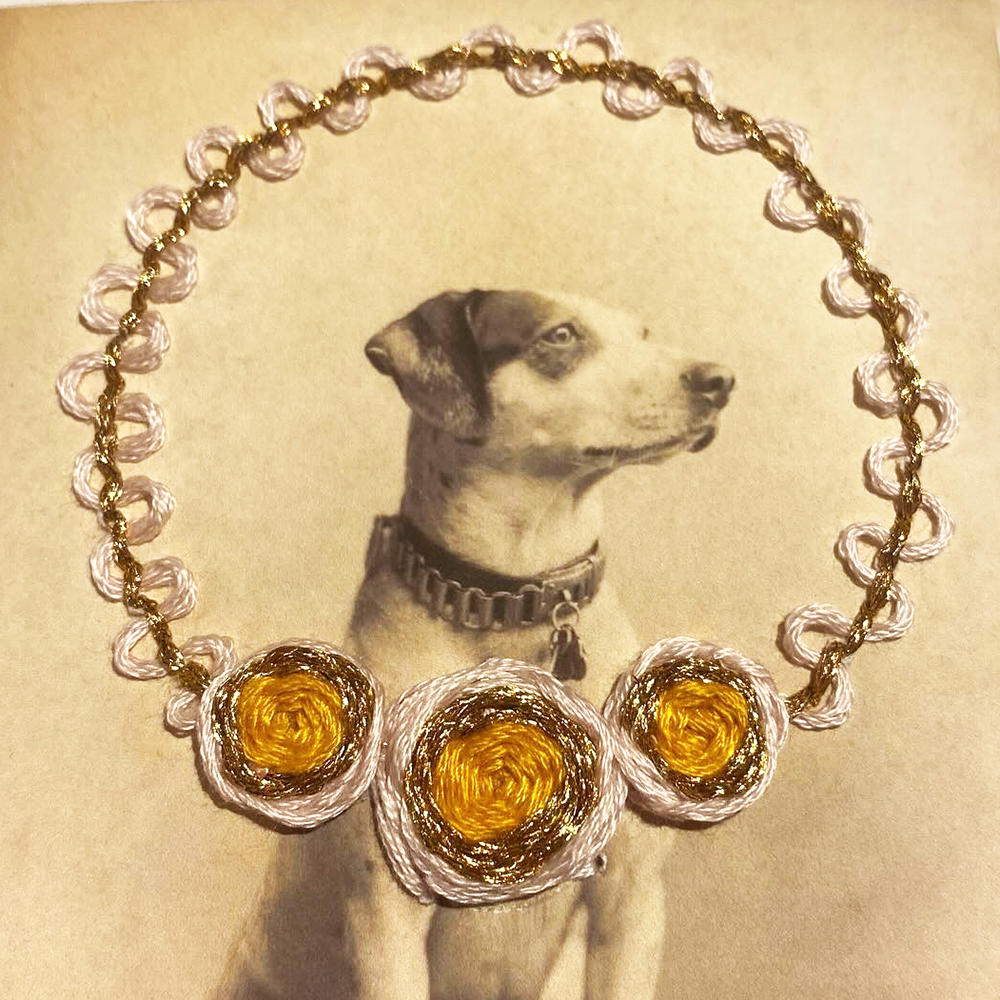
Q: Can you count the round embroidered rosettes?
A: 3